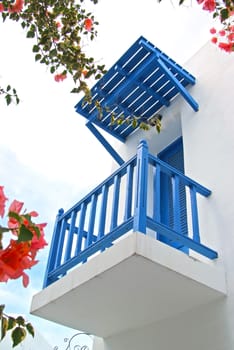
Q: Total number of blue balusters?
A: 10